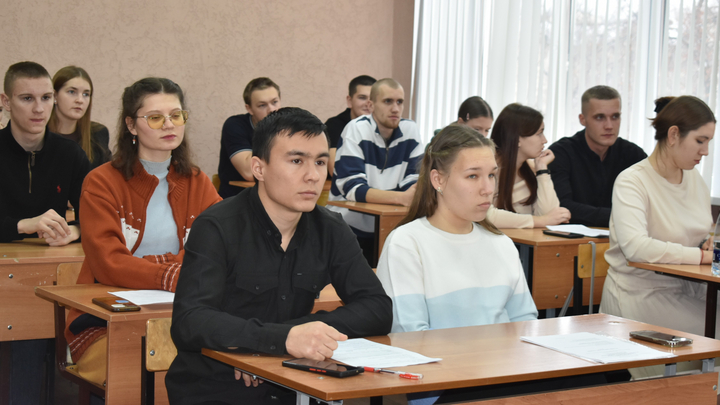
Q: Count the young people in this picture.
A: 12